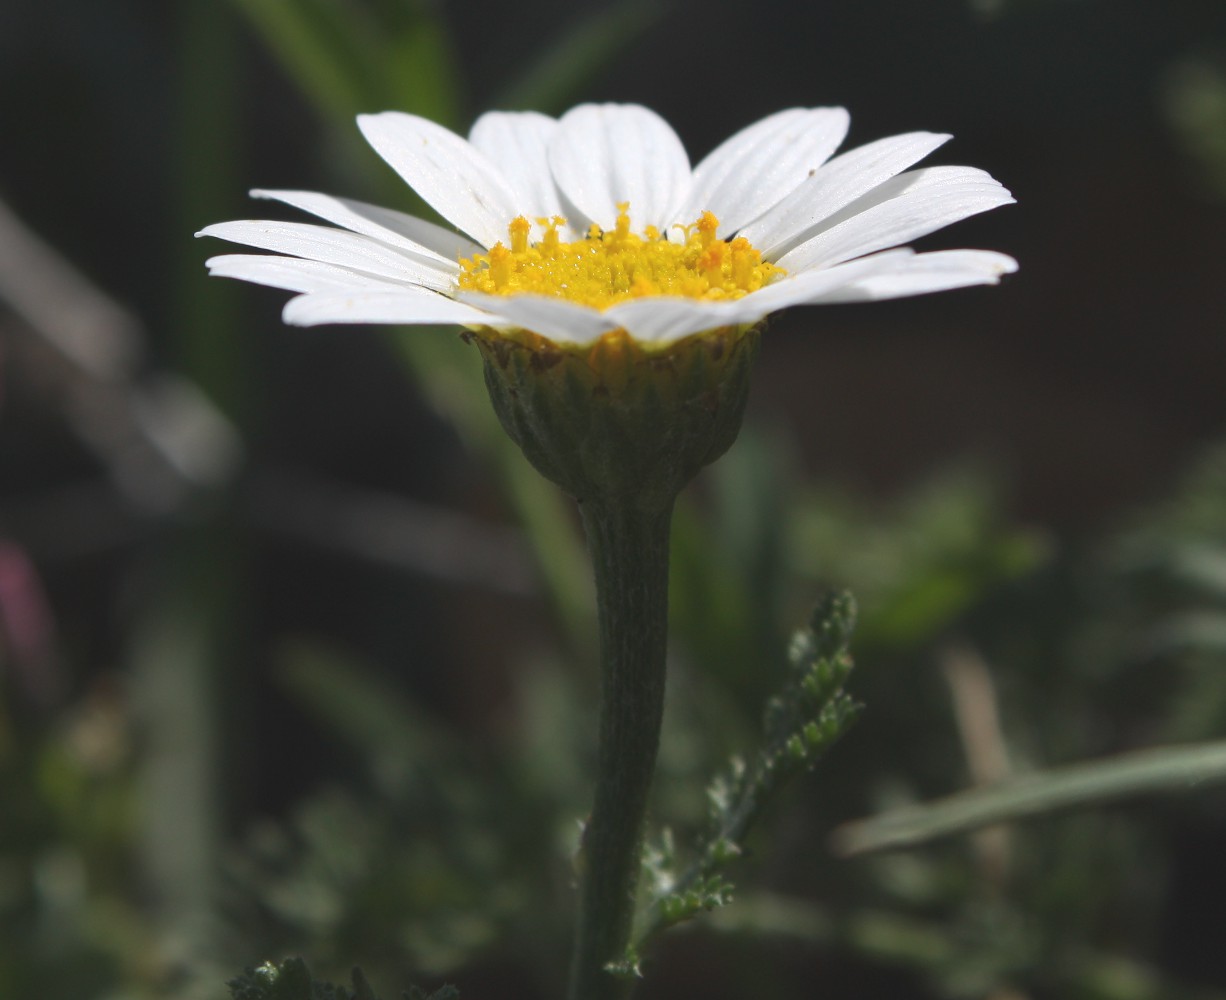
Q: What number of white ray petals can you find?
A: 14